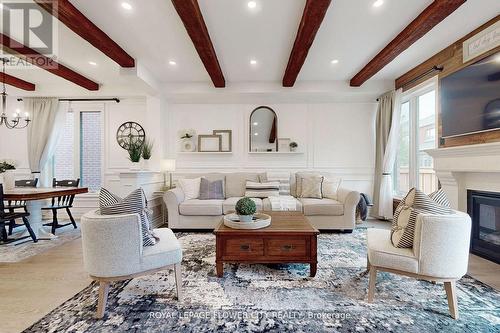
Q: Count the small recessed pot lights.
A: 7